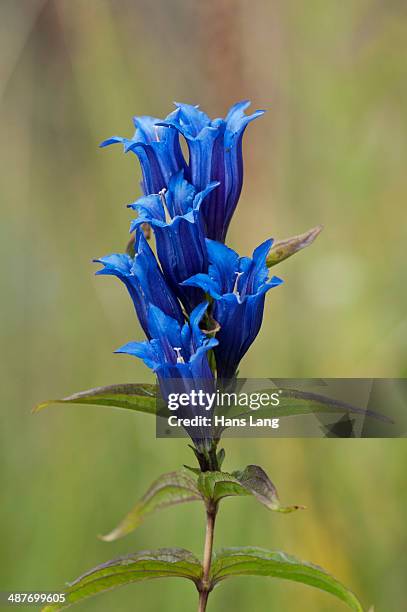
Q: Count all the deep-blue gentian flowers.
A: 6